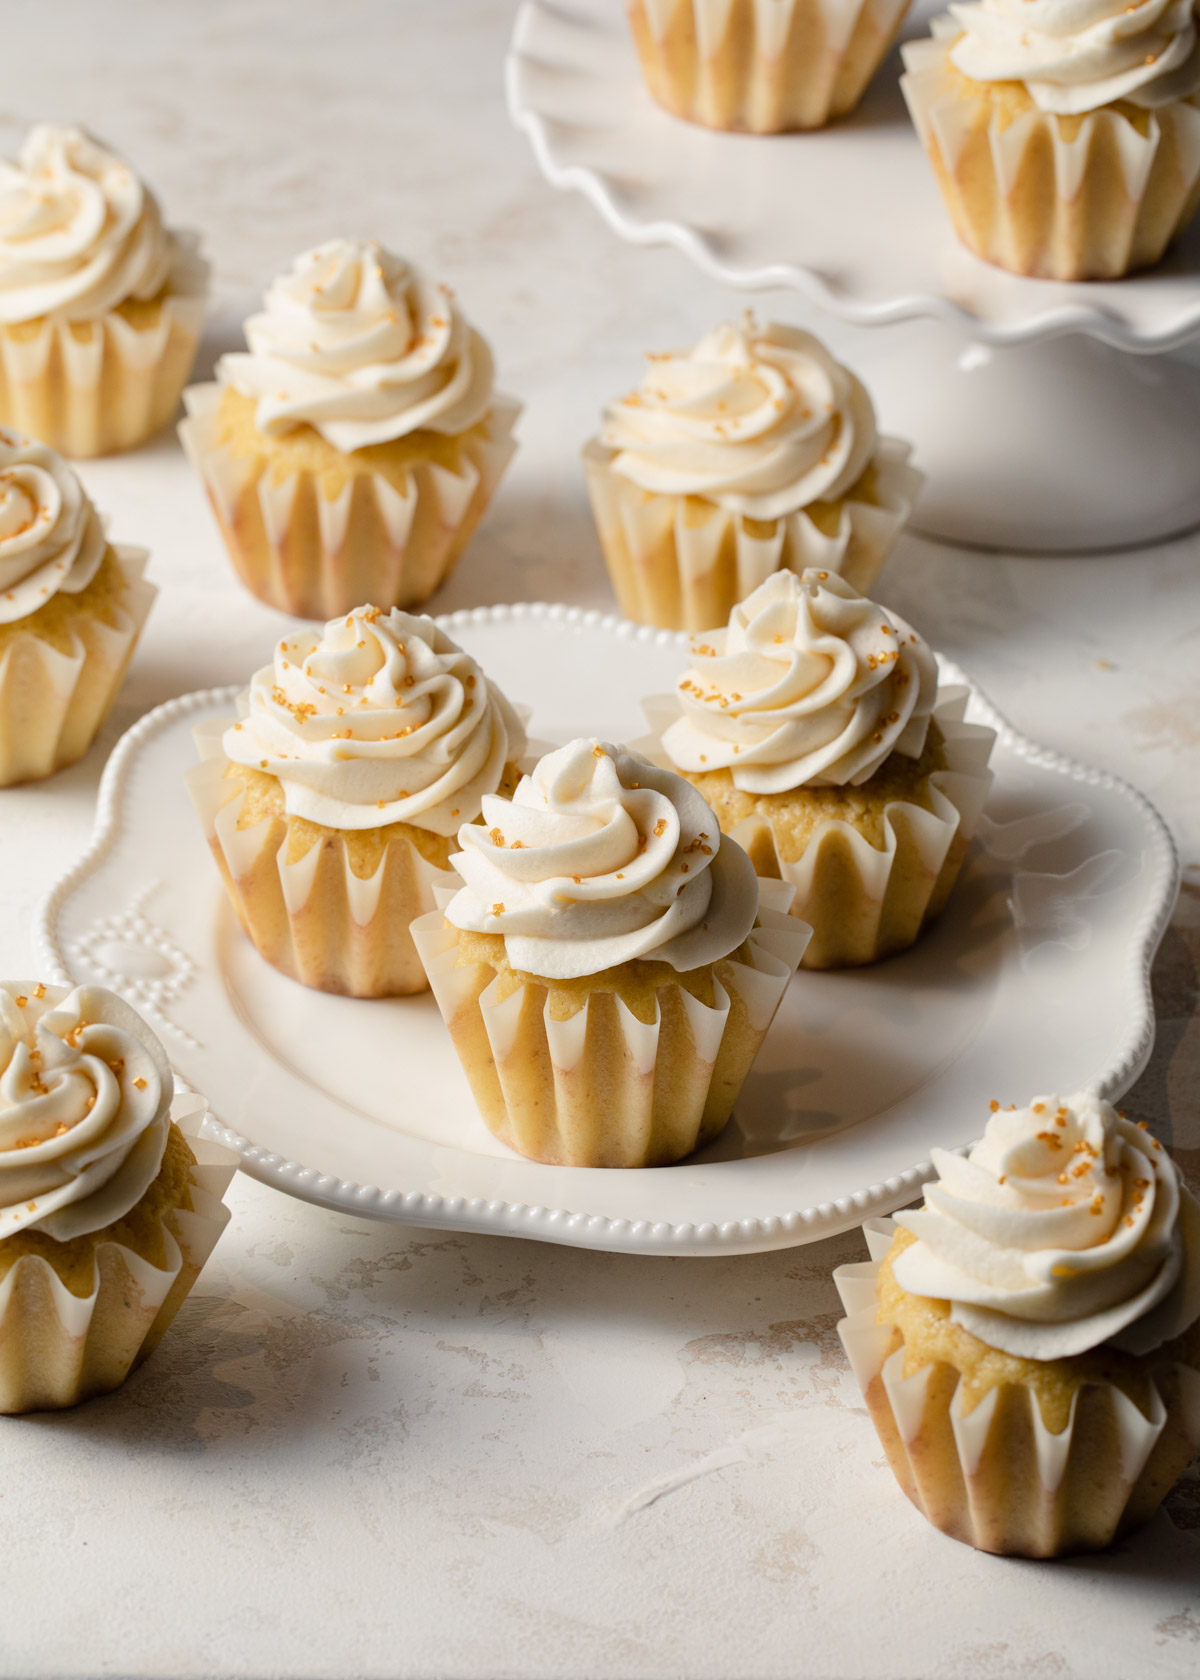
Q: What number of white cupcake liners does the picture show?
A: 11